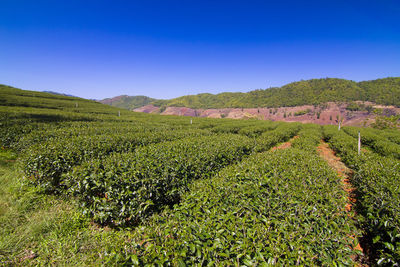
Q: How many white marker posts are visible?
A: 5